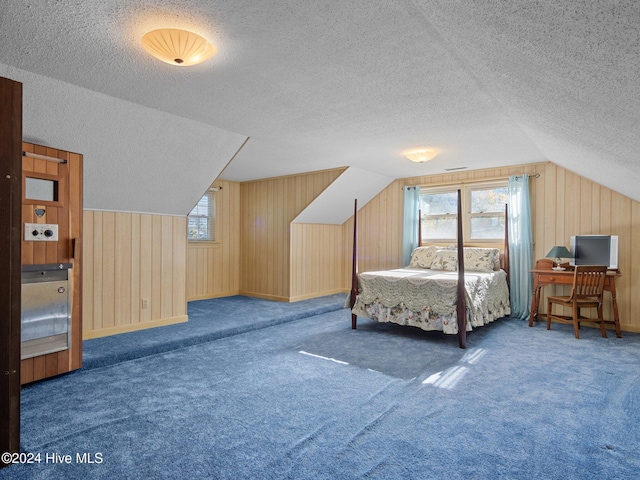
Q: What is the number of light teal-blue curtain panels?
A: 2